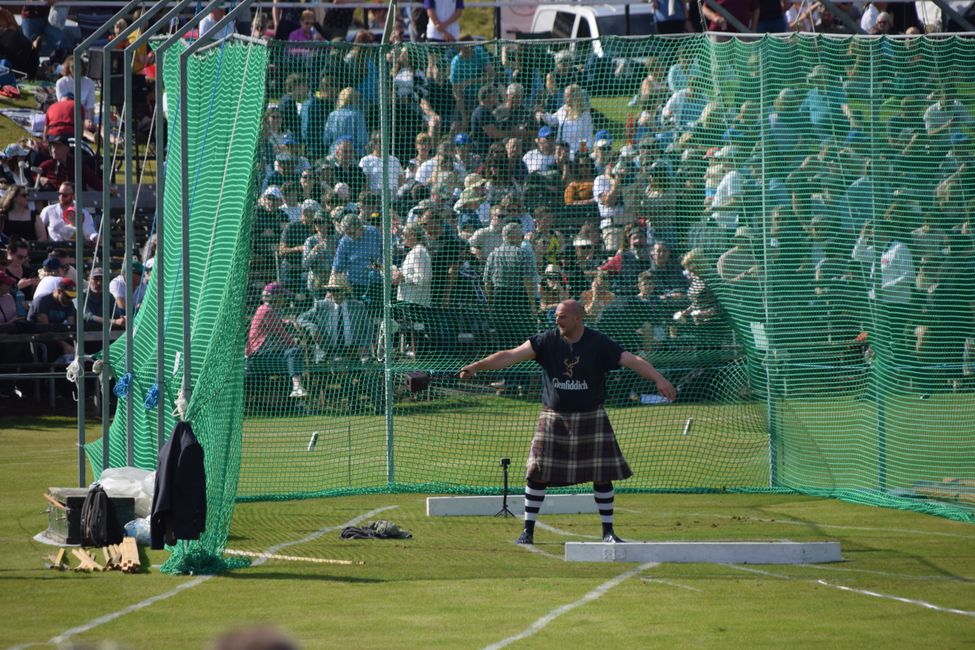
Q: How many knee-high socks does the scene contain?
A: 2